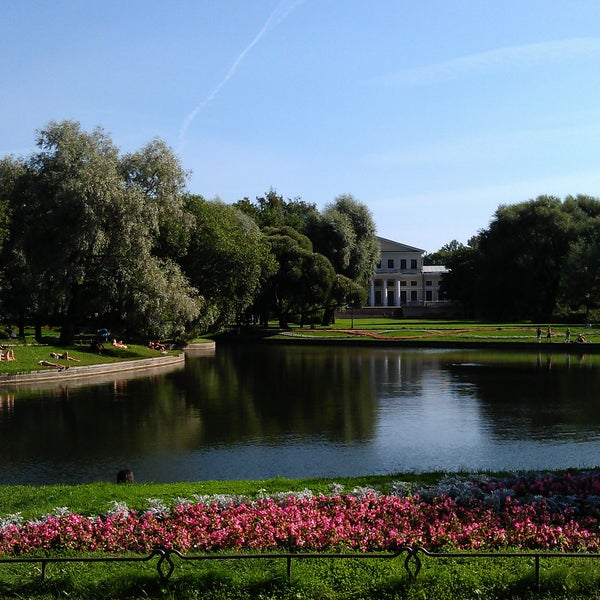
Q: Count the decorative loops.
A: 2